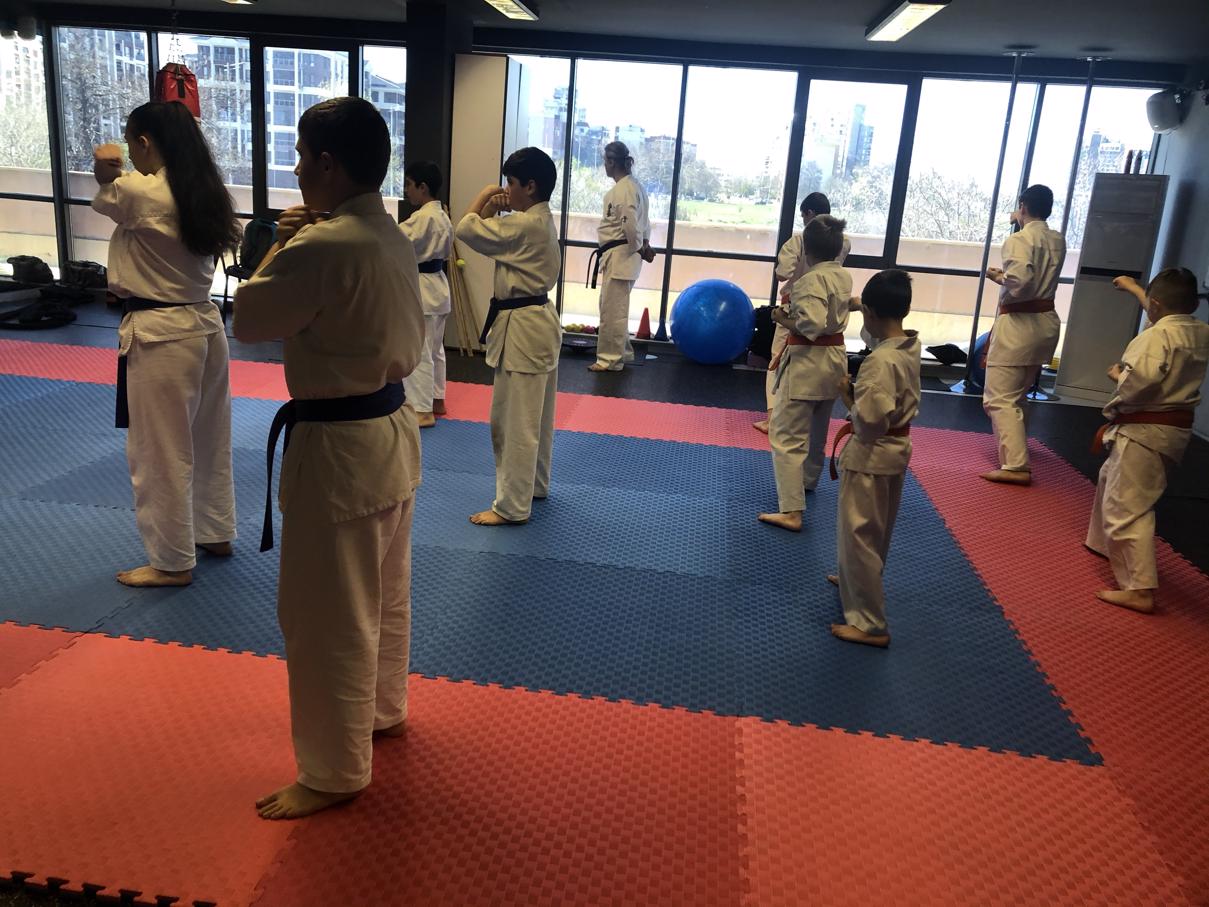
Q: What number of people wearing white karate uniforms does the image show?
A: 10